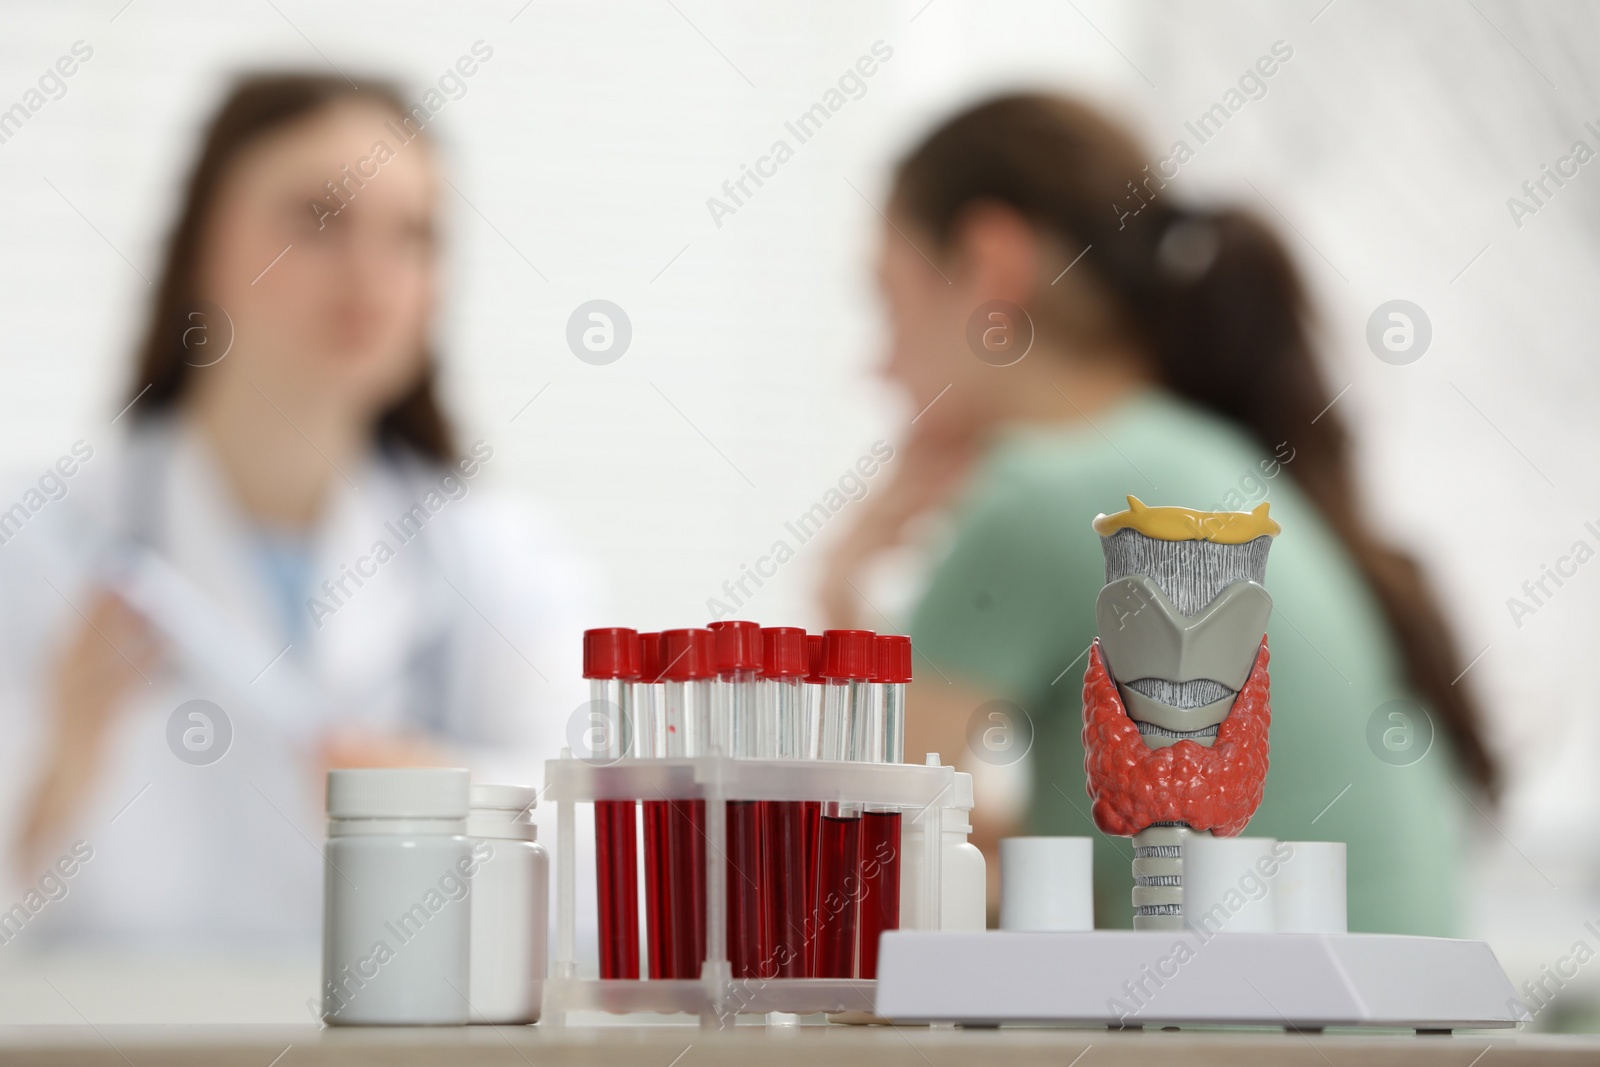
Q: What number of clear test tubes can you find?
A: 8